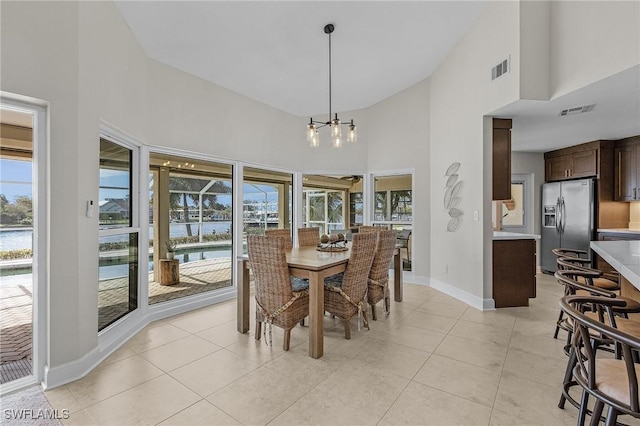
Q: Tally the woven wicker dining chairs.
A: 6